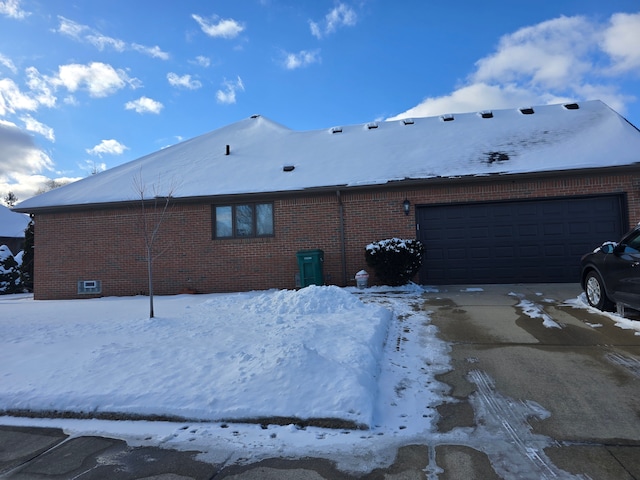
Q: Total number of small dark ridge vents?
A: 7